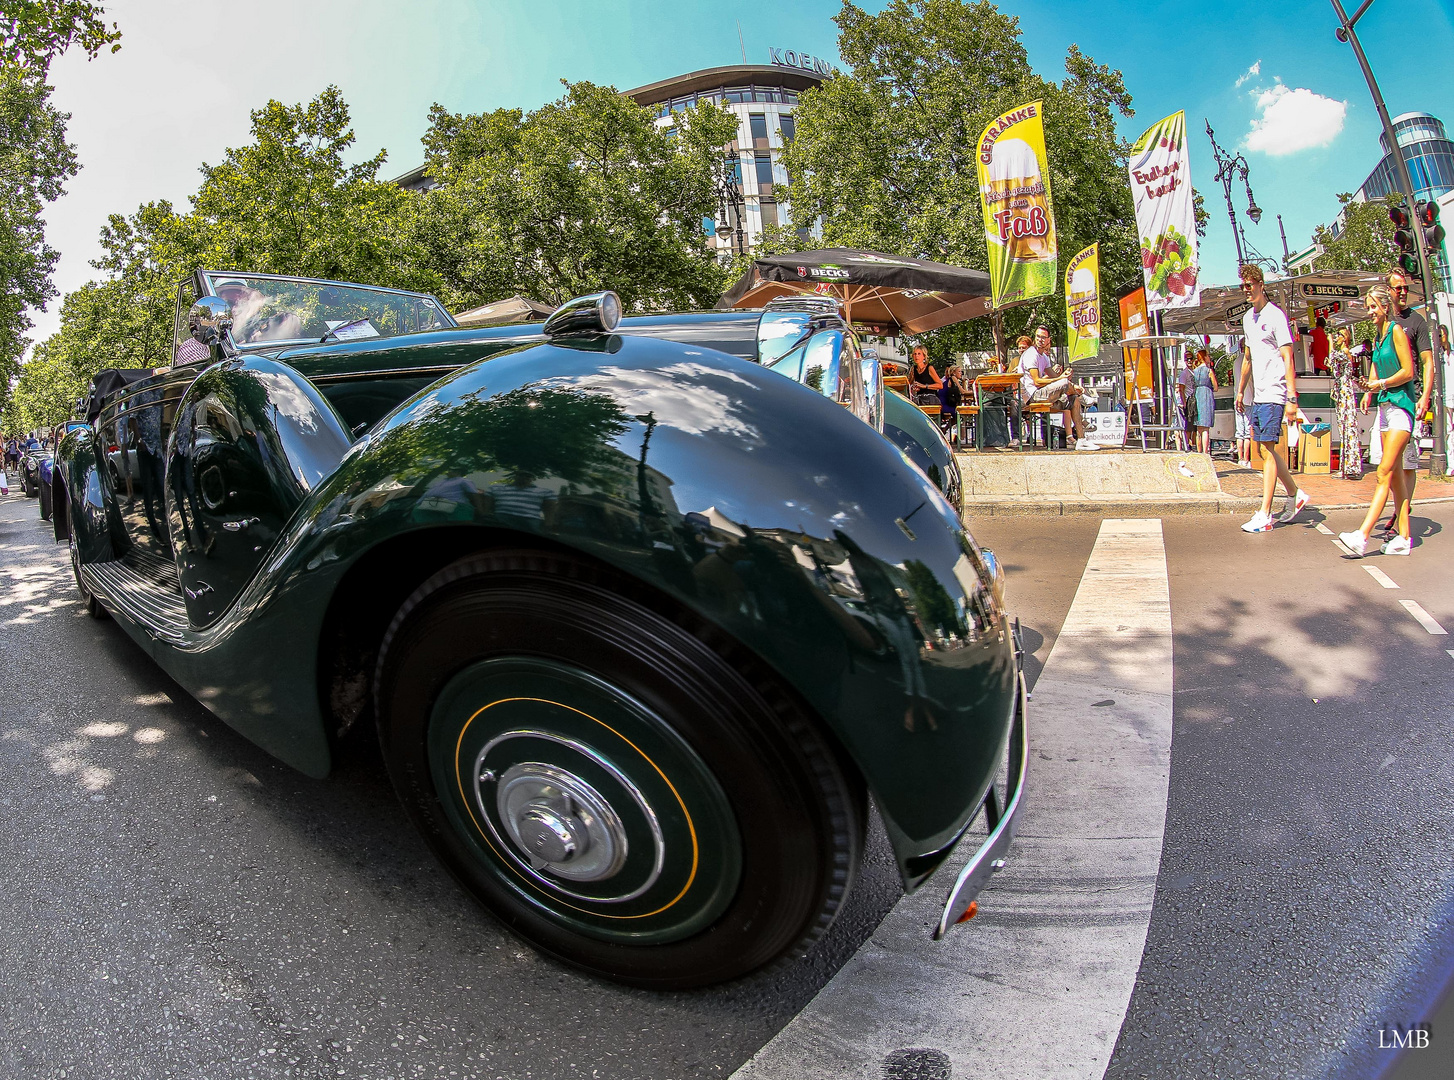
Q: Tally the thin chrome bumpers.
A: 1